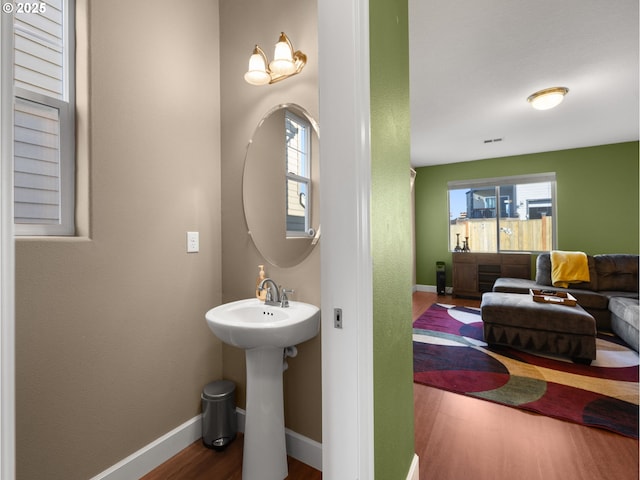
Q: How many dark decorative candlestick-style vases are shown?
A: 3